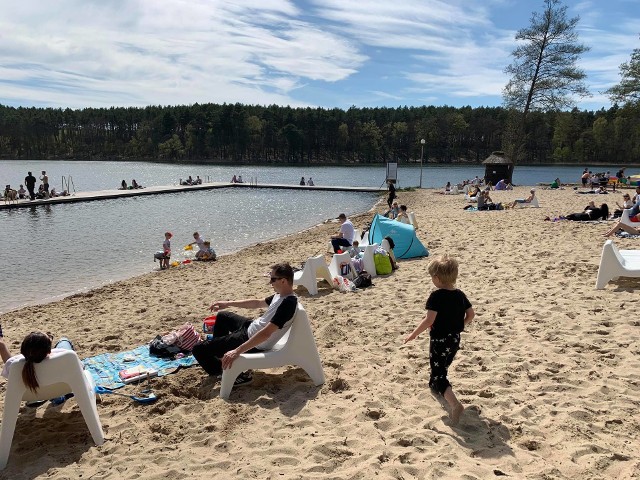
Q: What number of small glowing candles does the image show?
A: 0